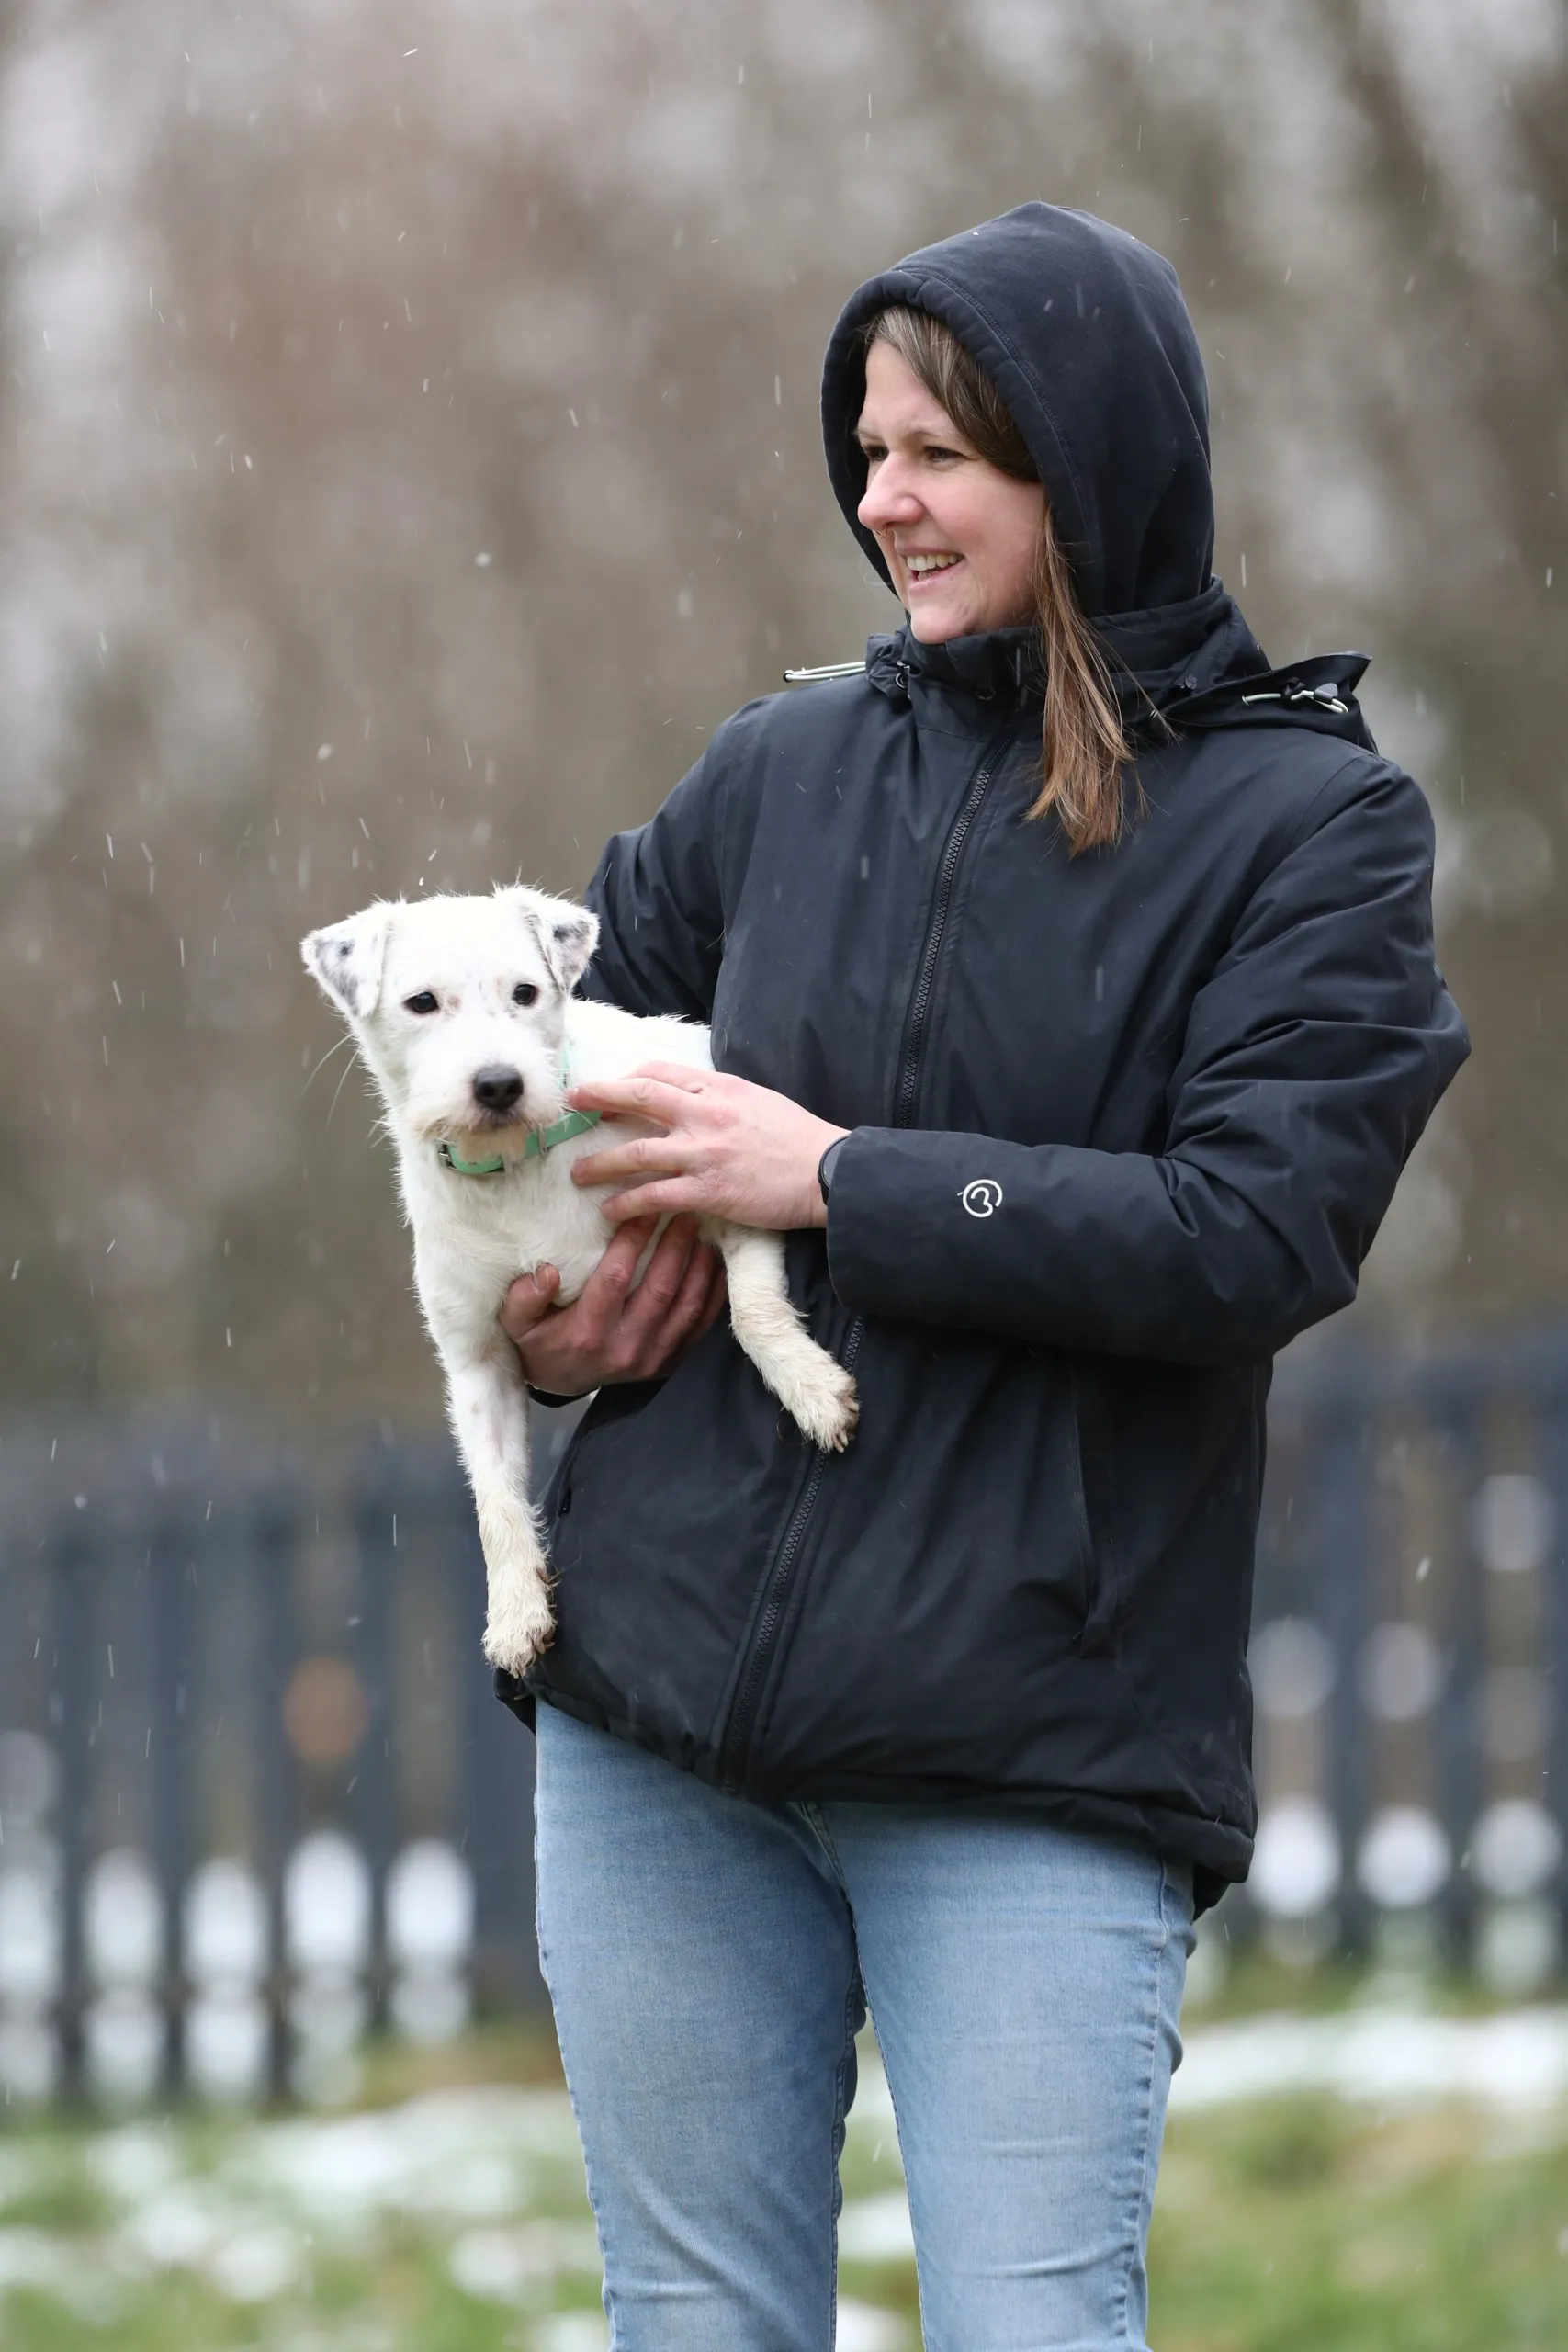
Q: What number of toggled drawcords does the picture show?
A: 2